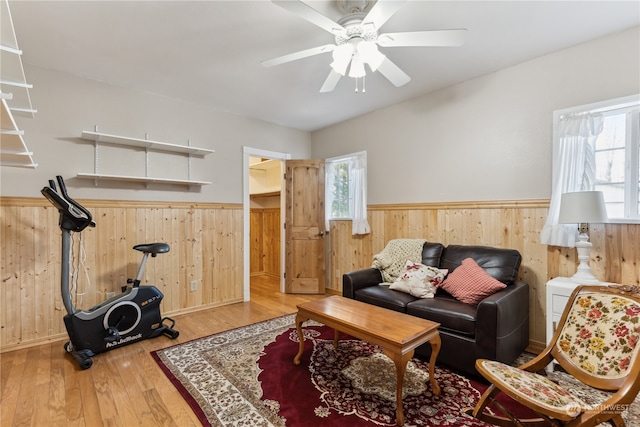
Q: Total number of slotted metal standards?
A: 3